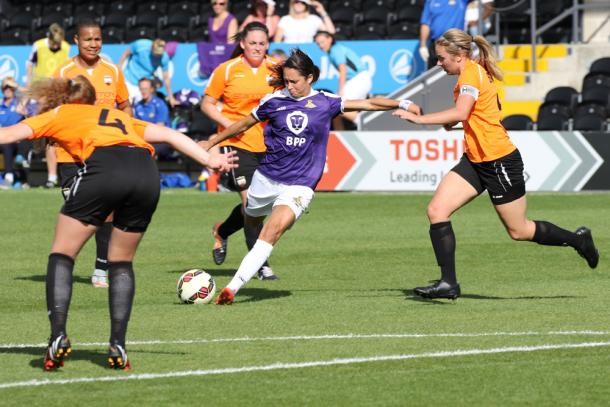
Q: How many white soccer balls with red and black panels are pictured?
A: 1